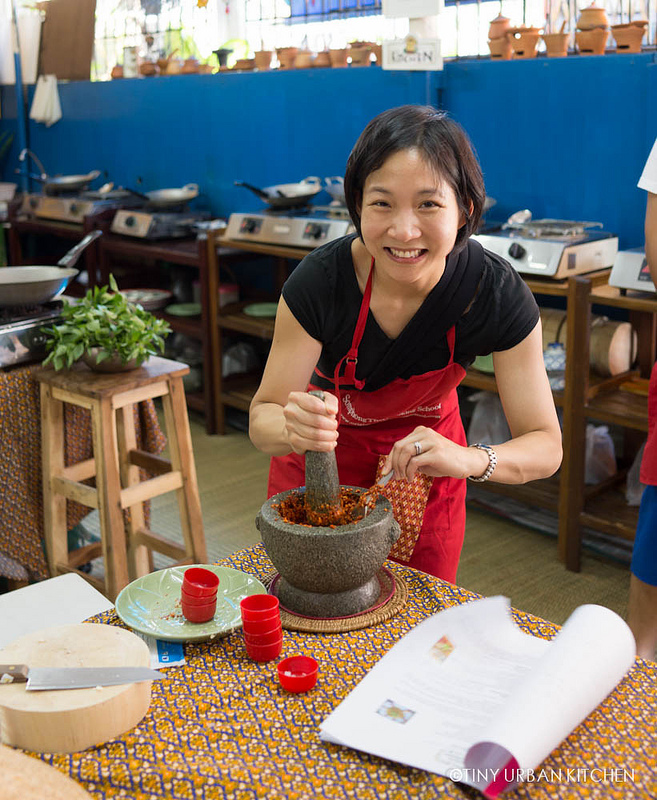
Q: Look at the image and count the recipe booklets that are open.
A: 1